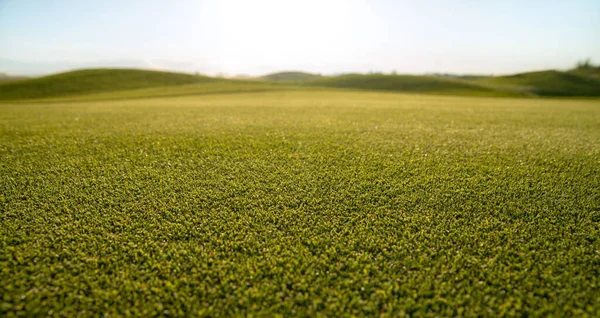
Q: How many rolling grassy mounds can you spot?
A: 4